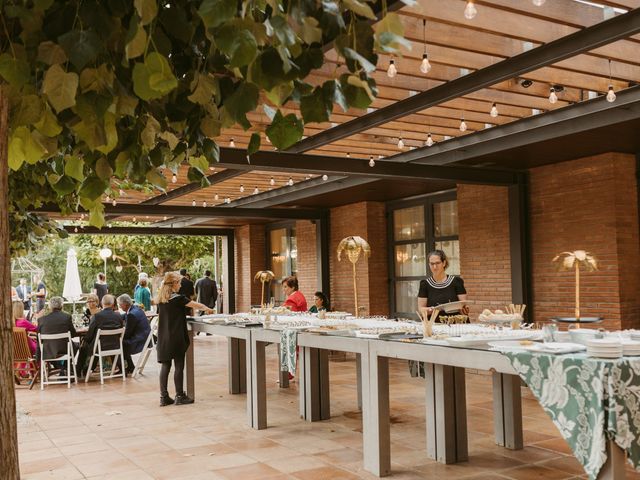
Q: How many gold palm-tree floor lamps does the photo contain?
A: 3